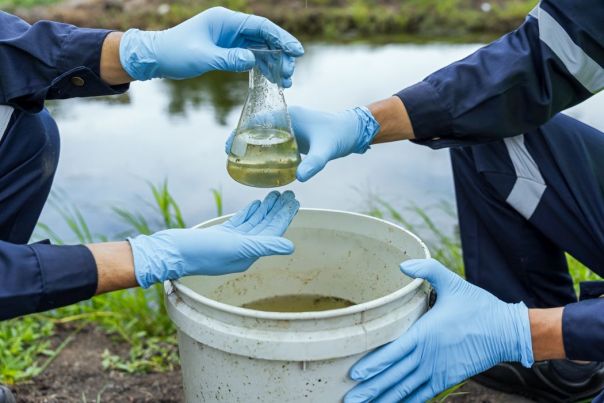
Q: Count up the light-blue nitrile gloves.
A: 4